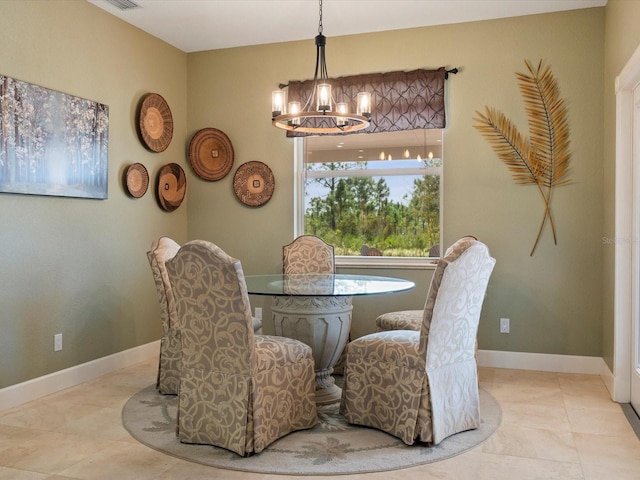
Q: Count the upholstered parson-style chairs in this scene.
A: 5